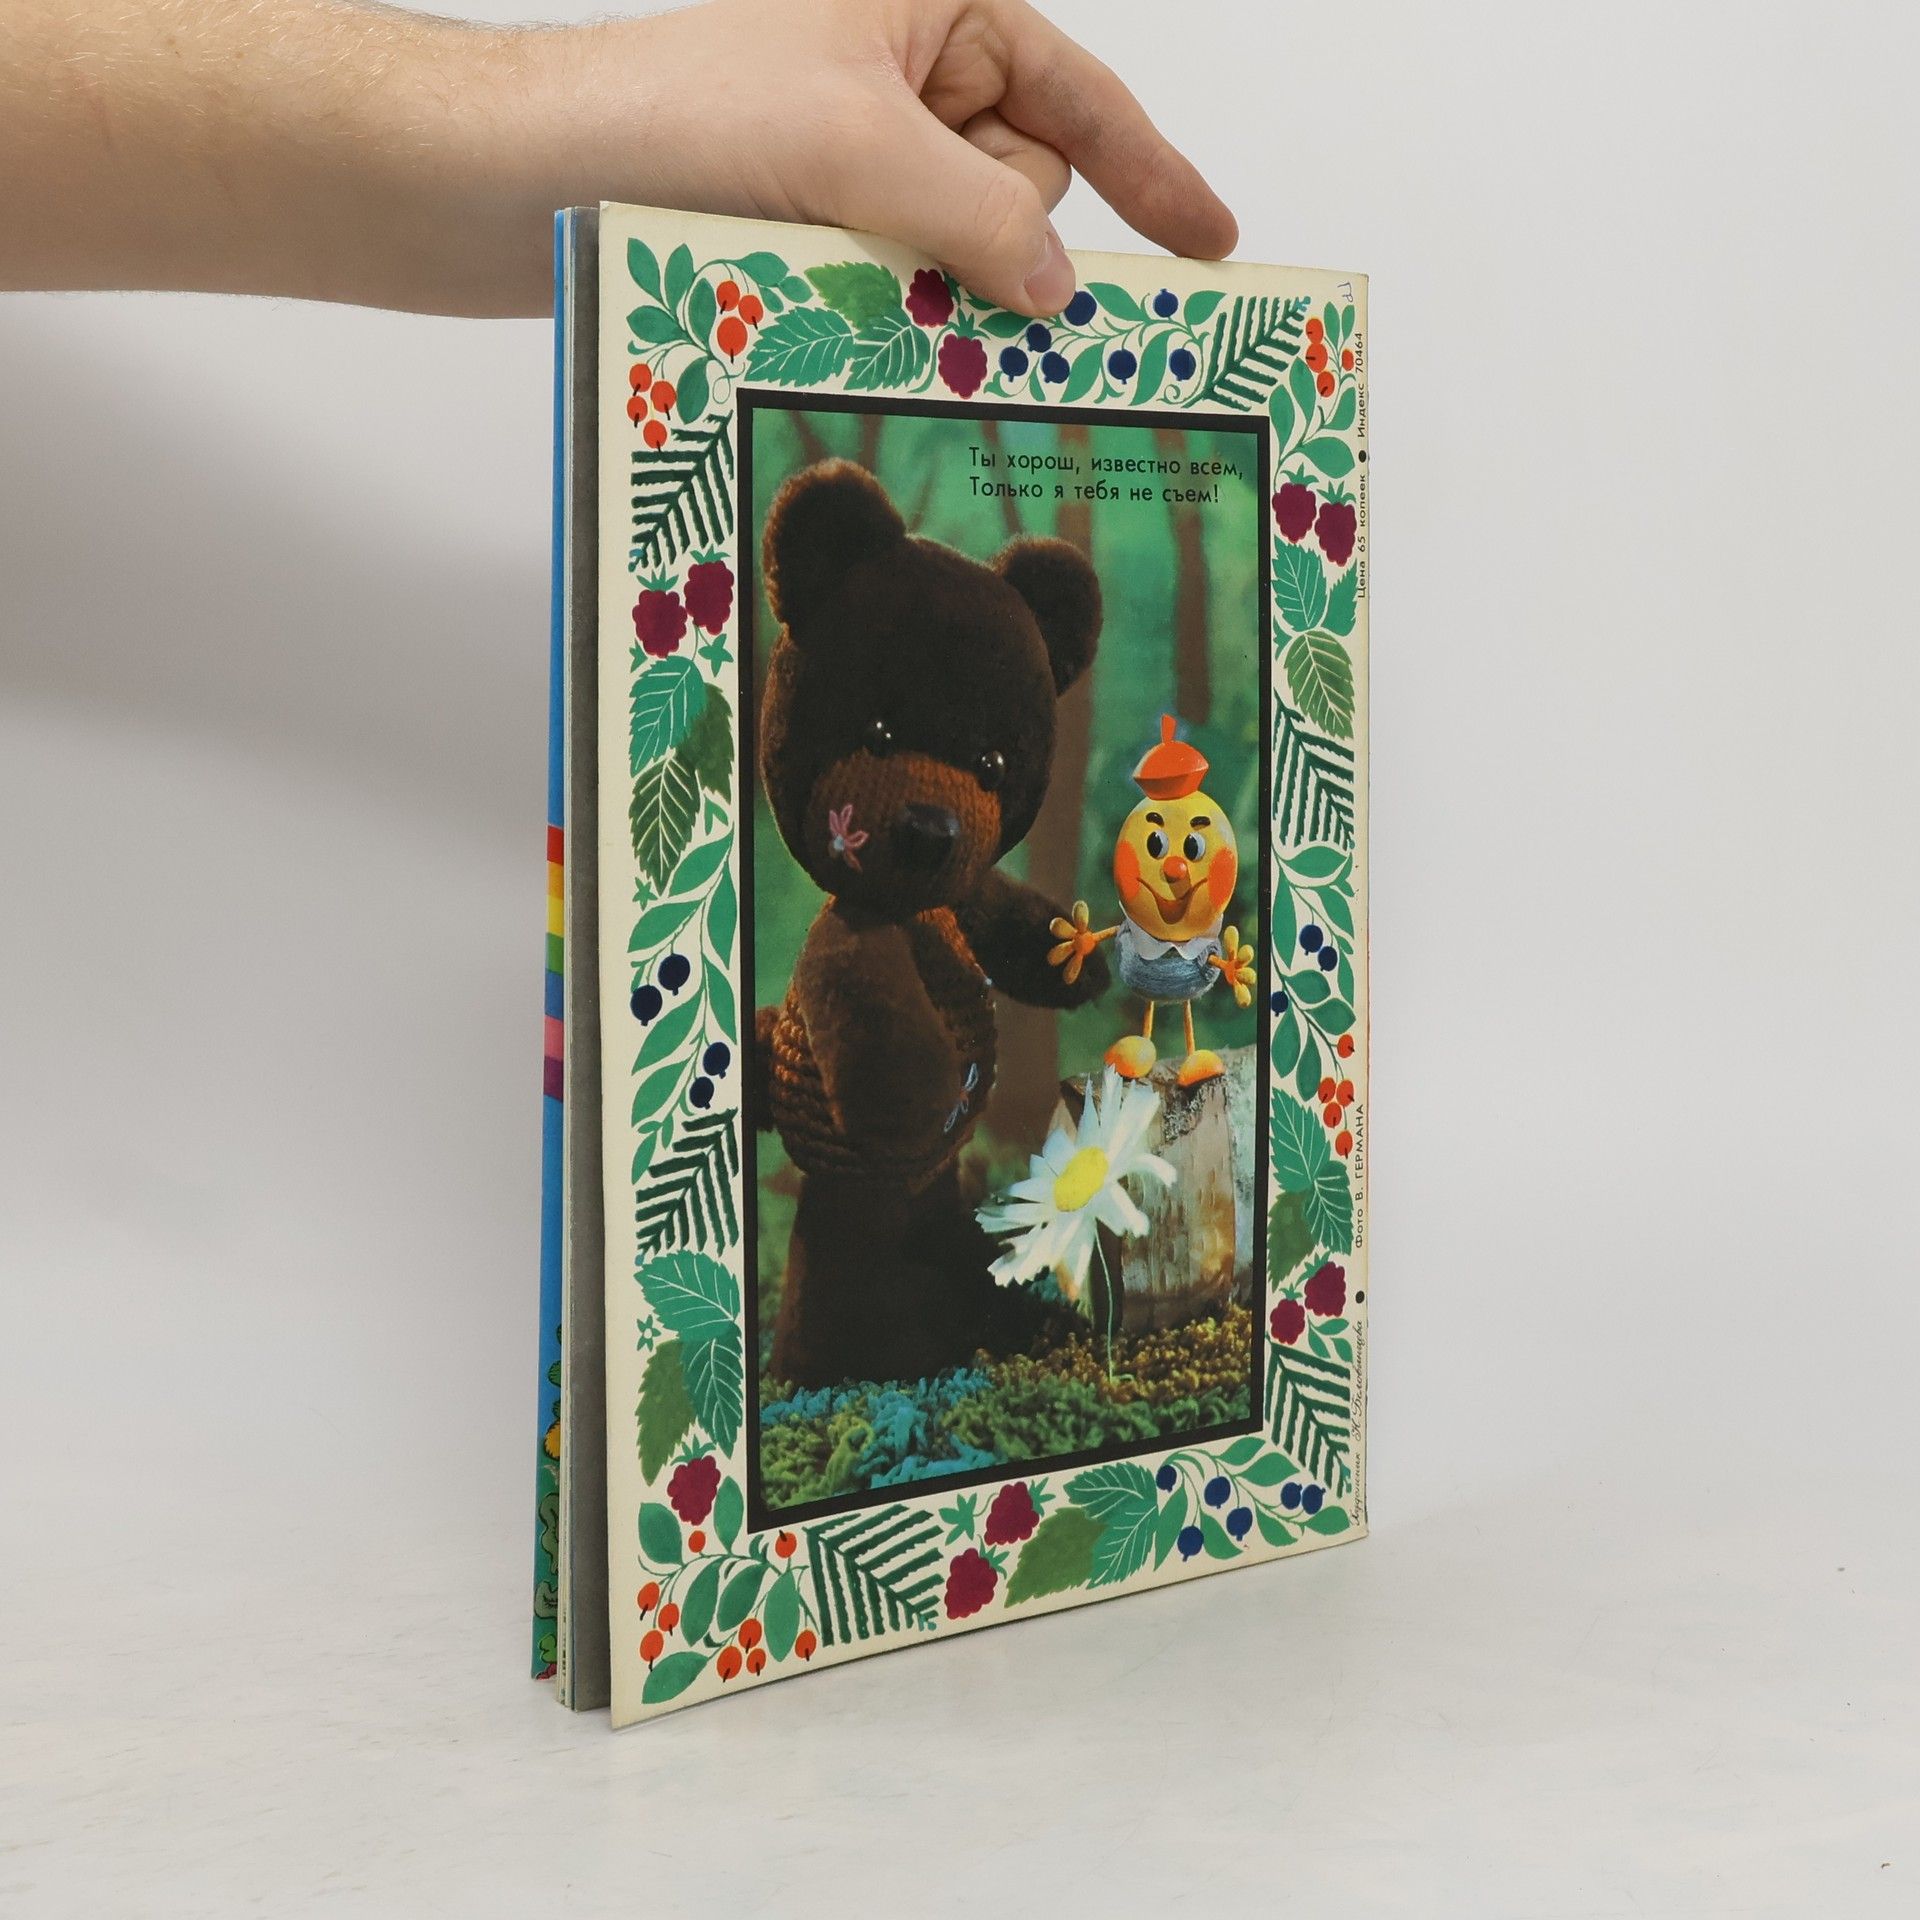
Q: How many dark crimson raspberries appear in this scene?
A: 11